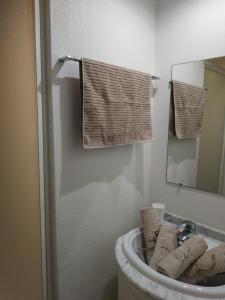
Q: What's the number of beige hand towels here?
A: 5